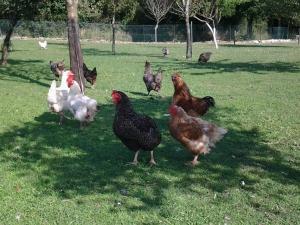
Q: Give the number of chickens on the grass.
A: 11